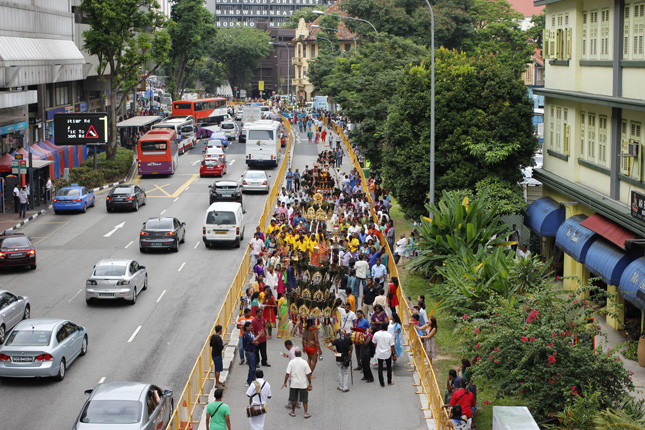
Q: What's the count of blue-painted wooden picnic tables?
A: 0